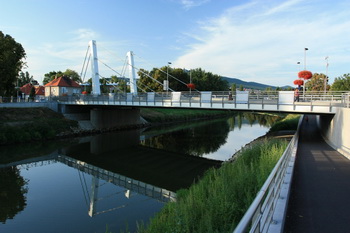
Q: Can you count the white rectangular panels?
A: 7